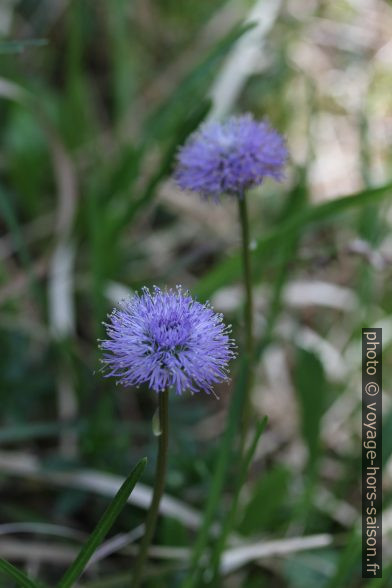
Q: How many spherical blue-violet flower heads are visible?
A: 2